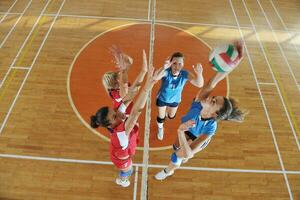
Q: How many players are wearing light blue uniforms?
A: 2